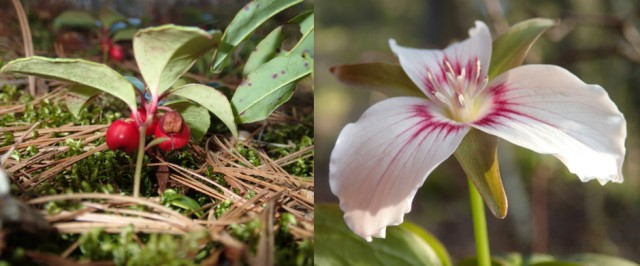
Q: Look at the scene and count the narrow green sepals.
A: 3